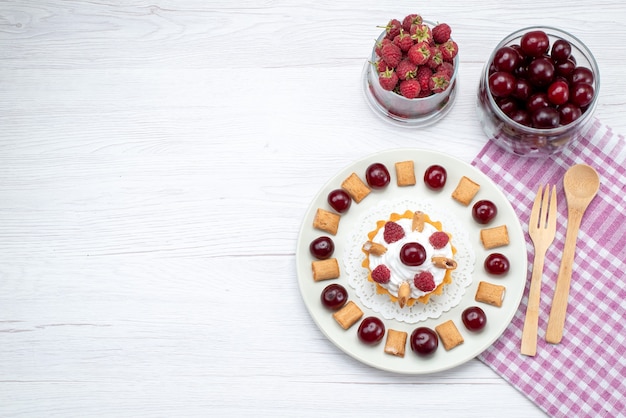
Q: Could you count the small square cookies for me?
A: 10